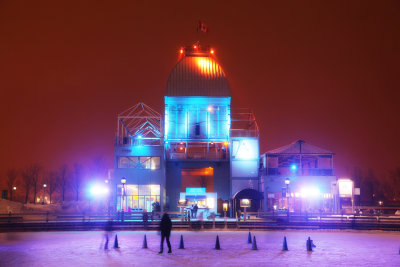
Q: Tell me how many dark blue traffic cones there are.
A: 8